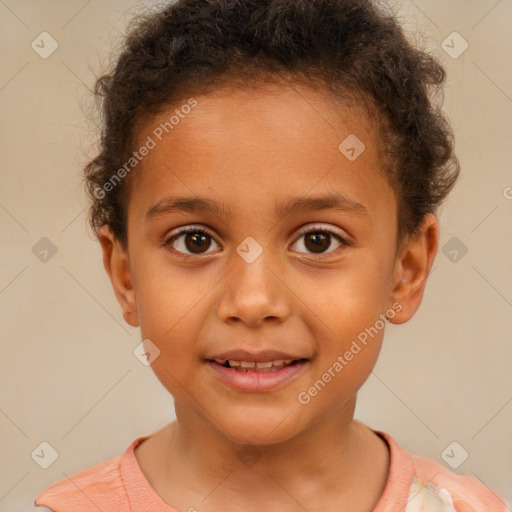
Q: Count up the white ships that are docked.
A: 0